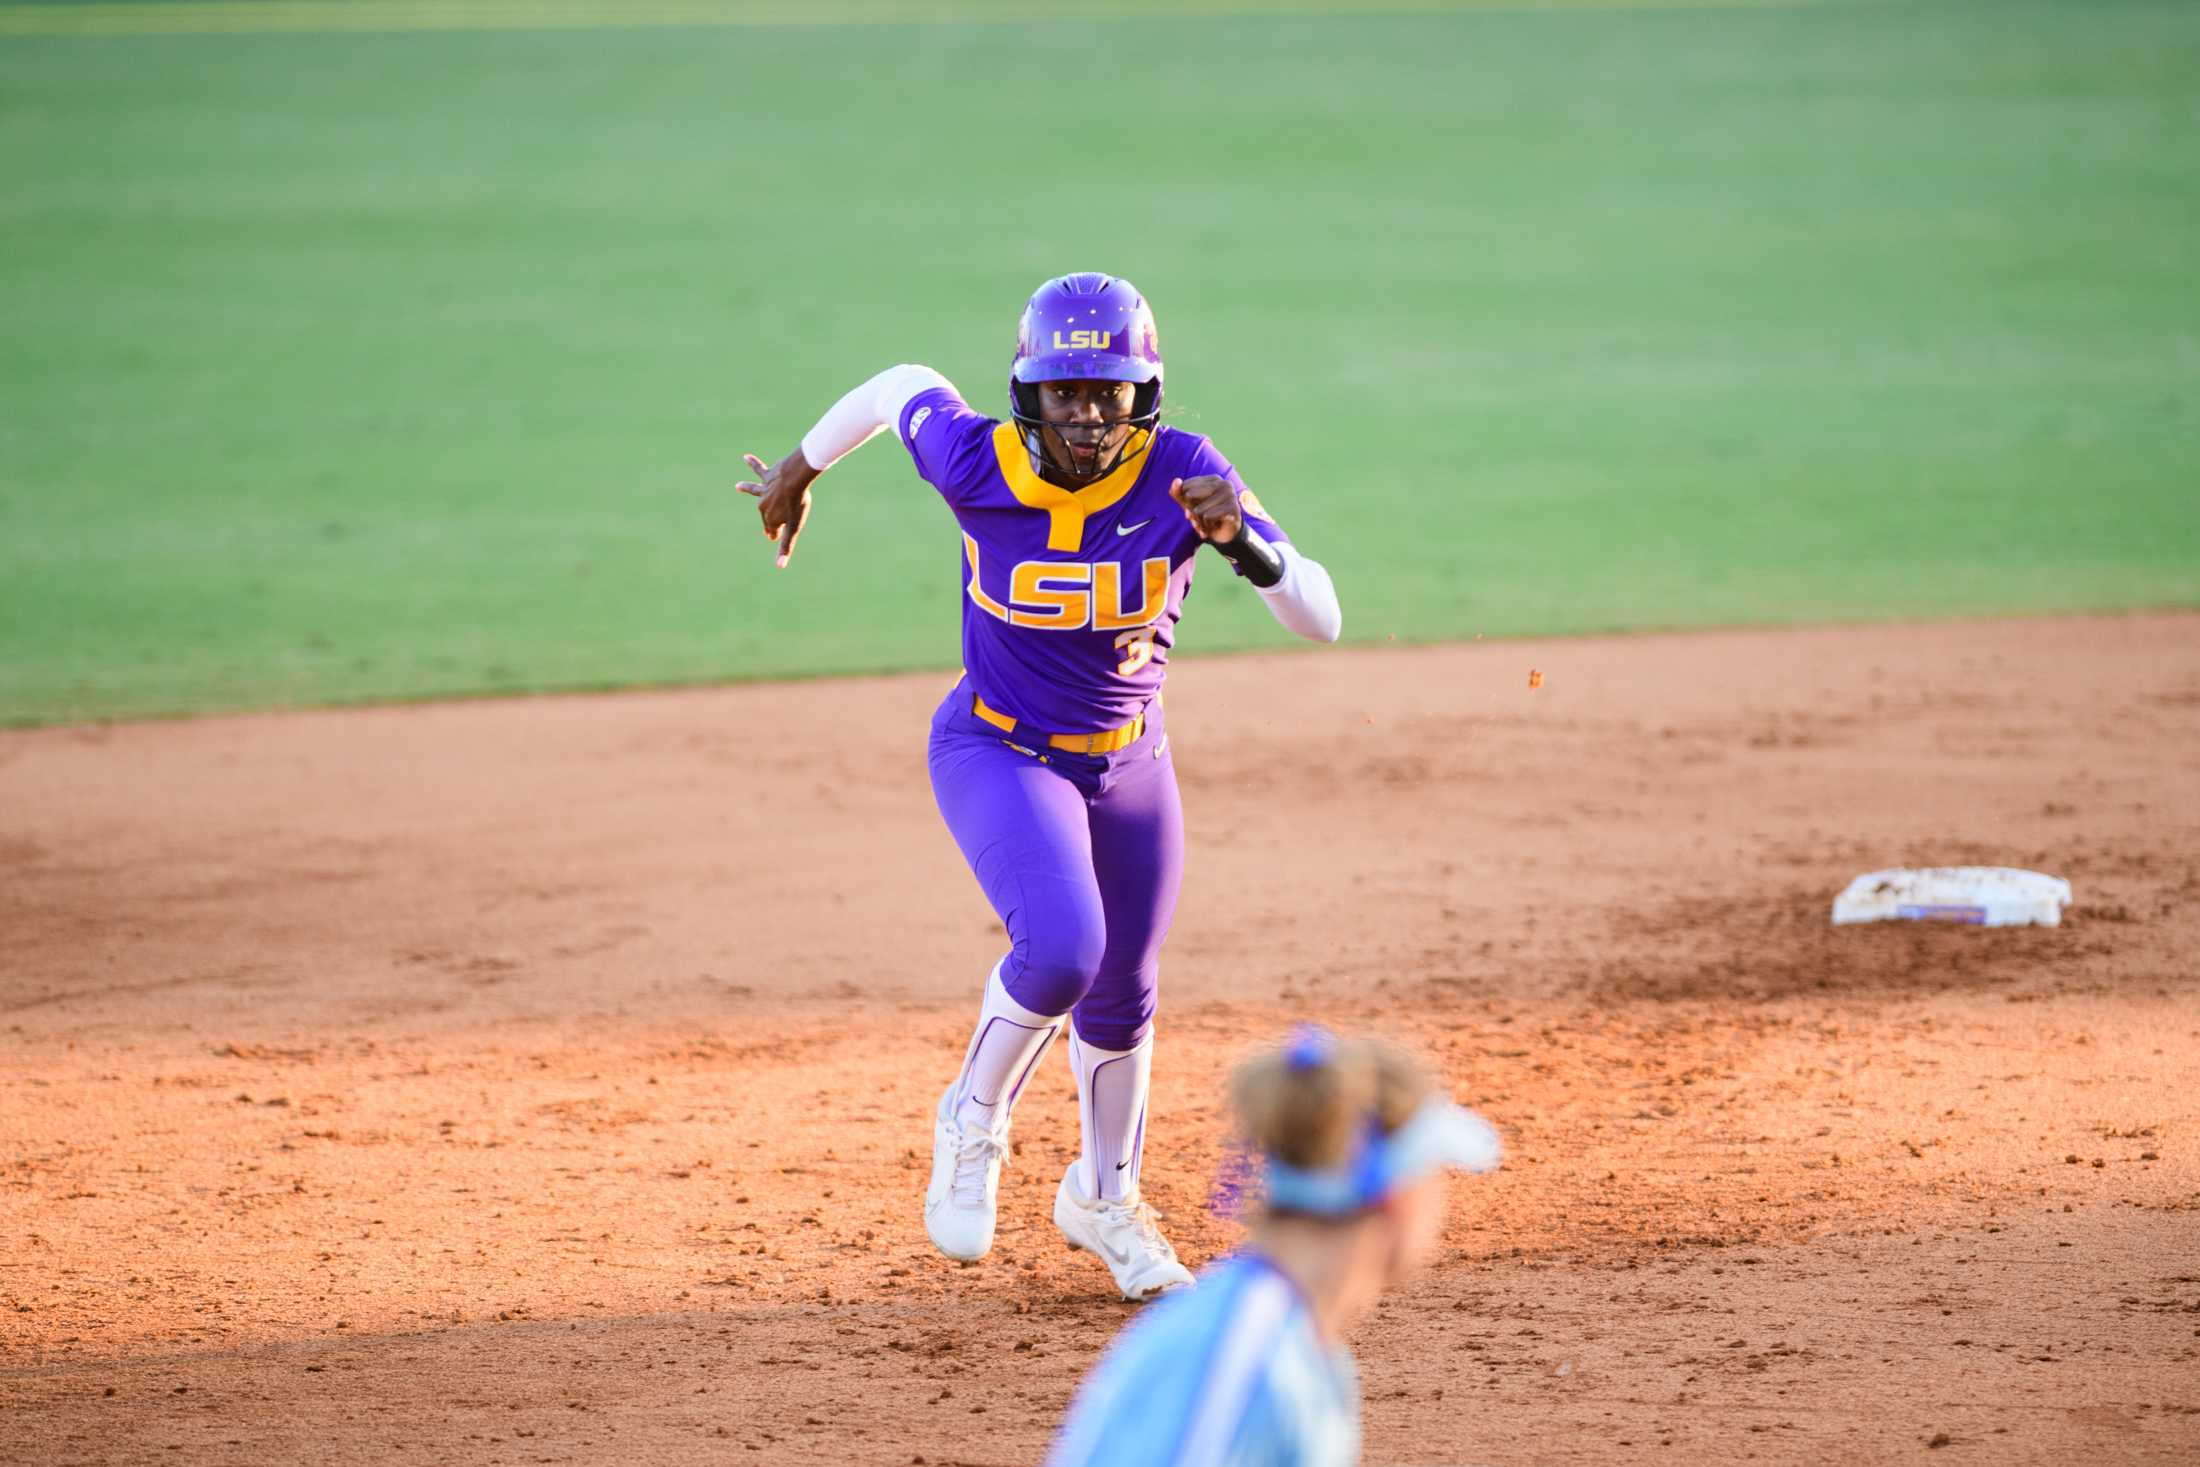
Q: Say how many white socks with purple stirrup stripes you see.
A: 2